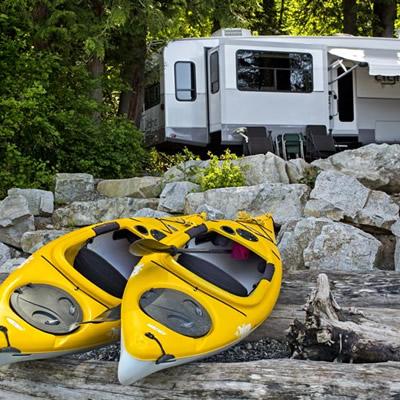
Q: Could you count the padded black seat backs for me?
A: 2